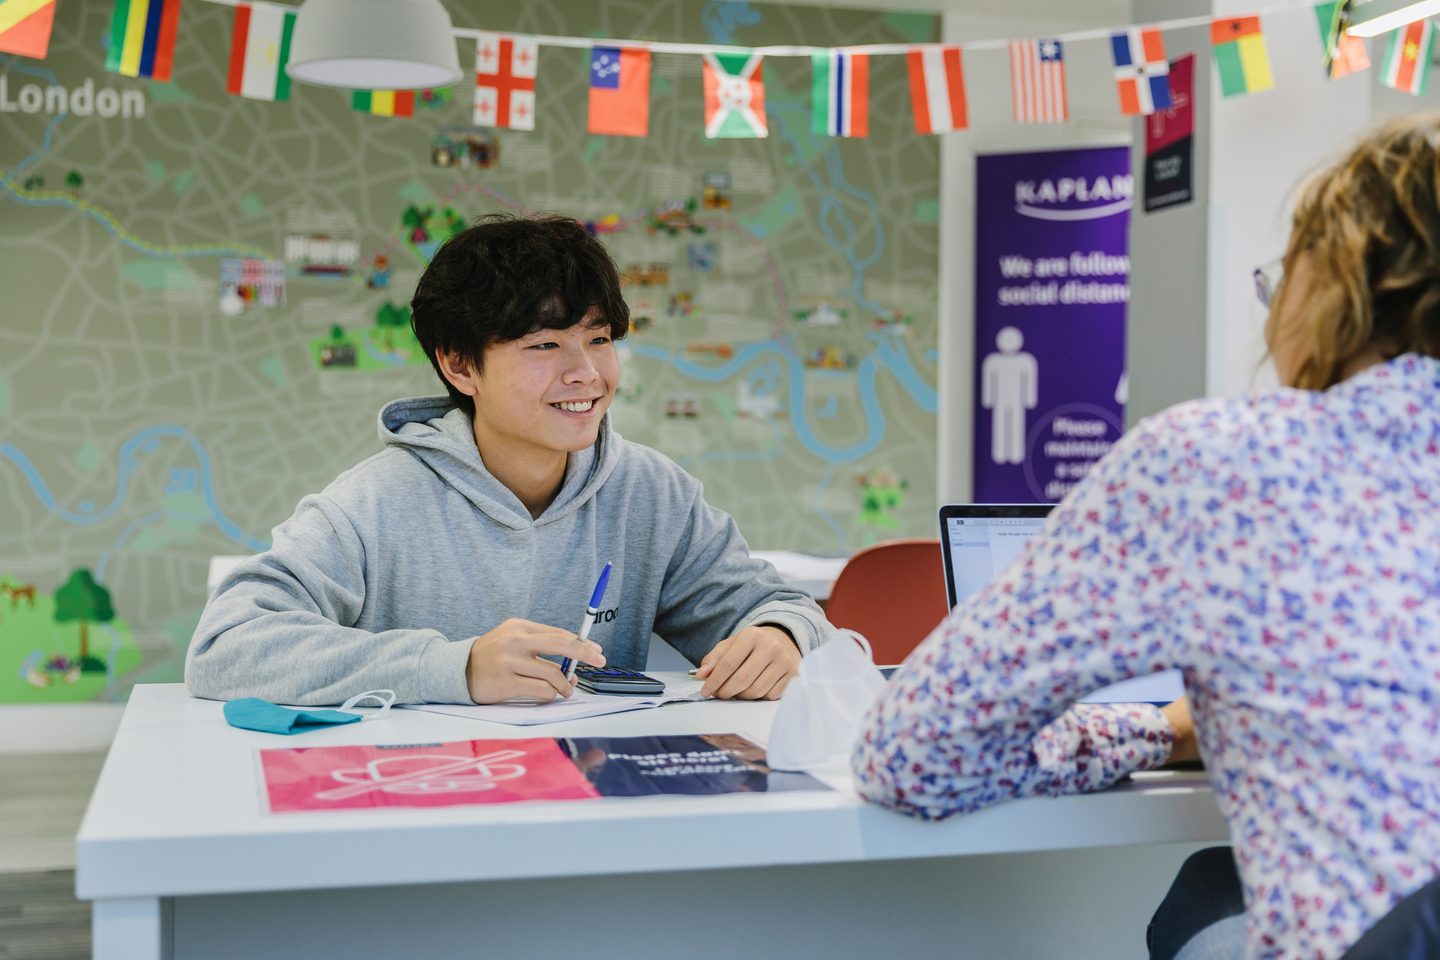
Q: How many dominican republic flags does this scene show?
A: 1